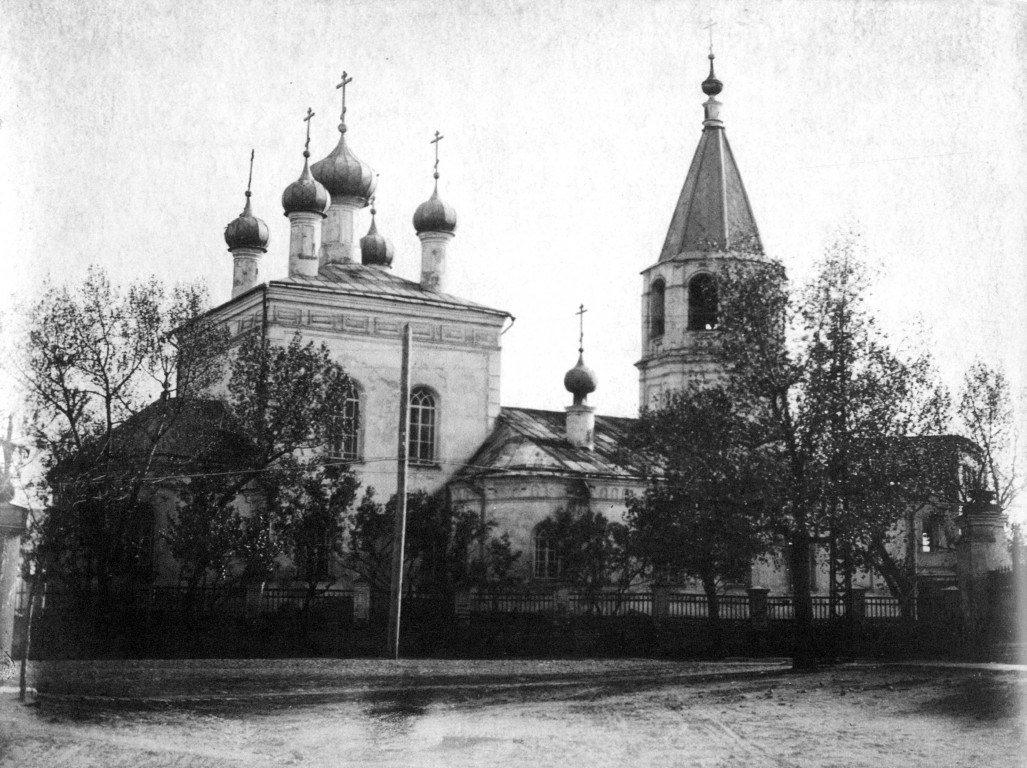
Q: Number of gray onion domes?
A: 7